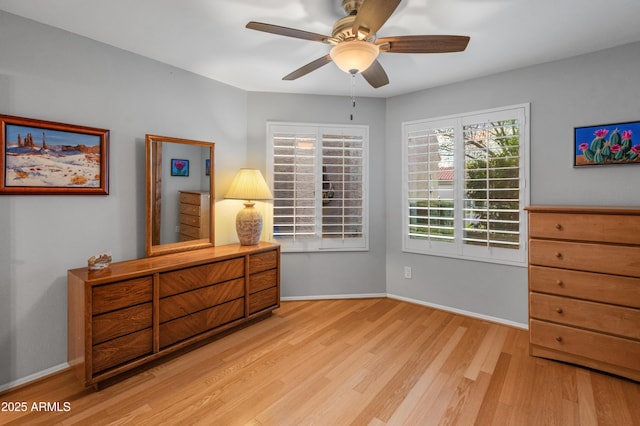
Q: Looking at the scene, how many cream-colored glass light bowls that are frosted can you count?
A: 1